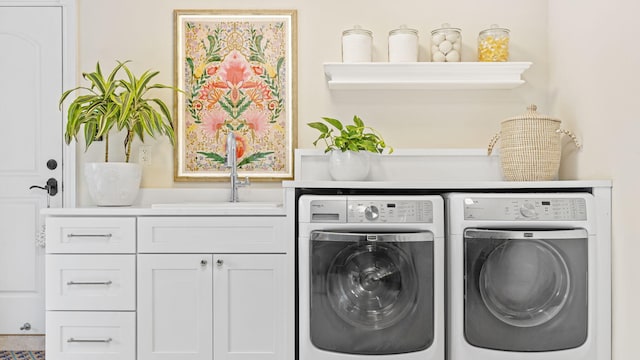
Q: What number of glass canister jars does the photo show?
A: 4